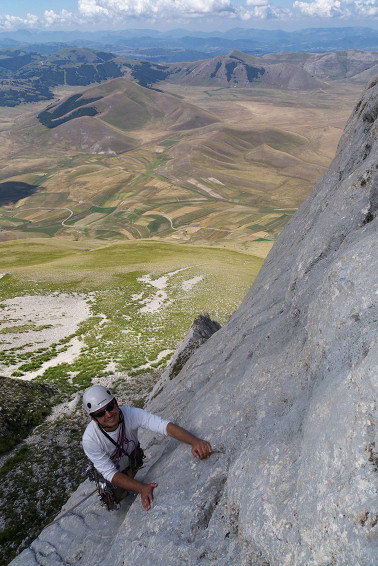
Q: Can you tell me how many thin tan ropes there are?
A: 1